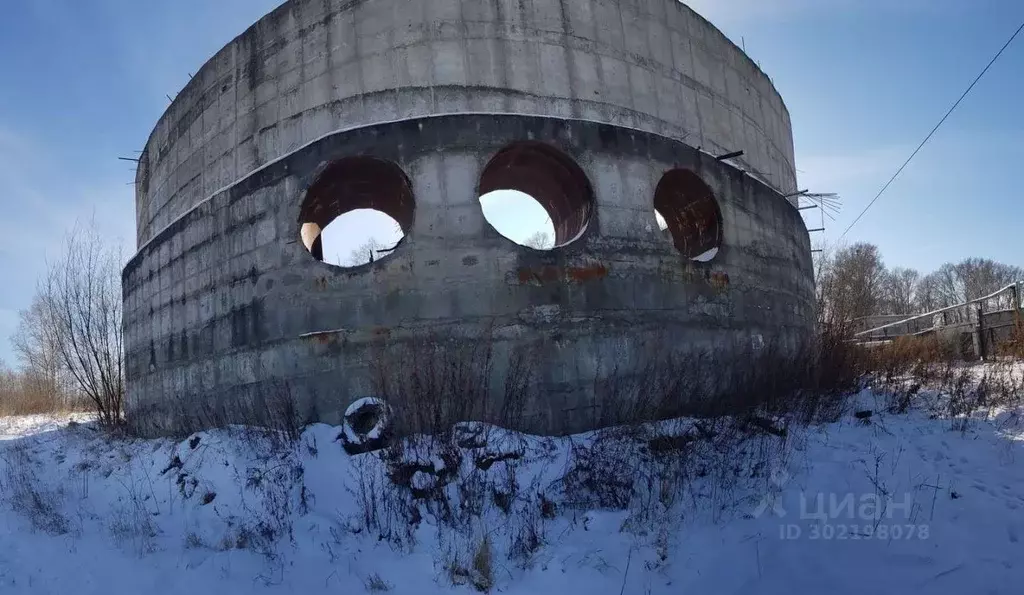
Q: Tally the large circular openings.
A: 3